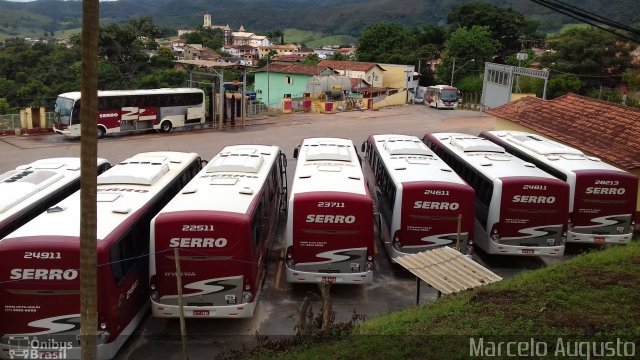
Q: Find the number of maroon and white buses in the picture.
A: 9